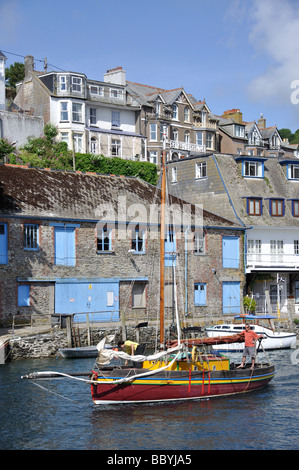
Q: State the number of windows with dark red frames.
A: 3